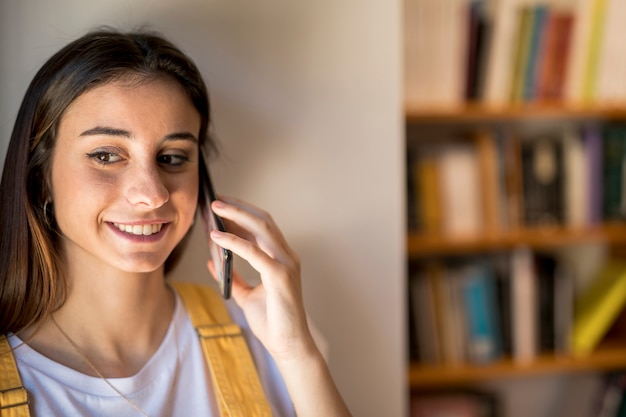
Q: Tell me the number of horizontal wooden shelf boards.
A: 3